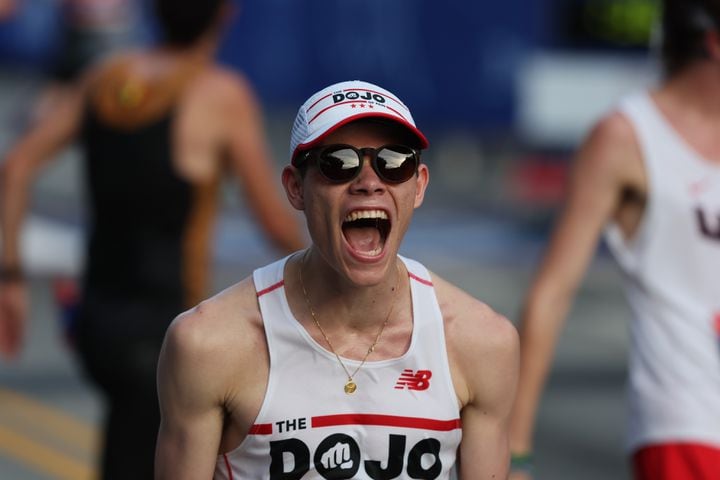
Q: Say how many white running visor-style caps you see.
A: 1